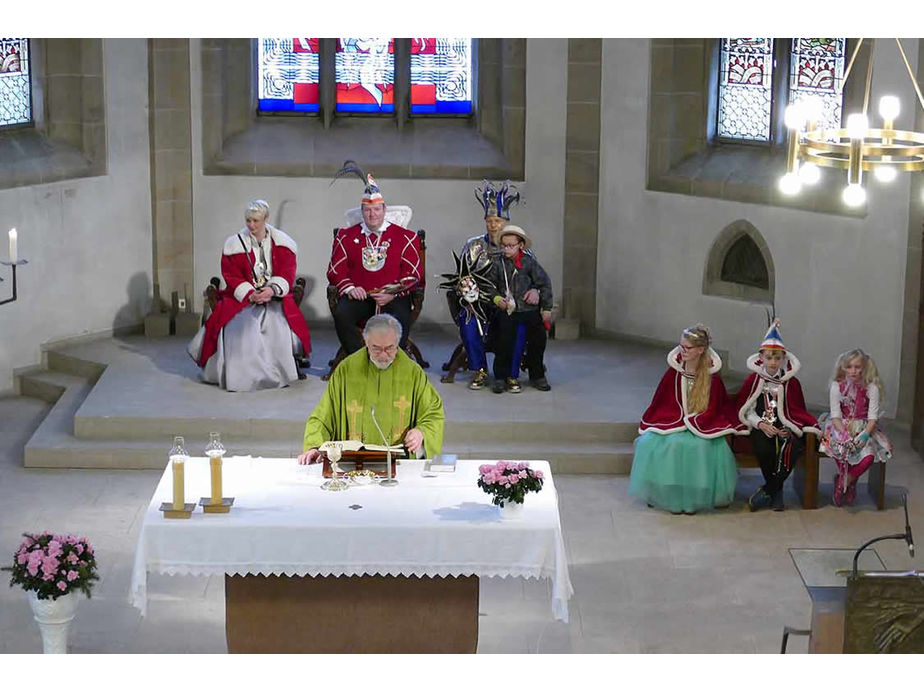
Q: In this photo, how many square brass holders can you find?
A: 2